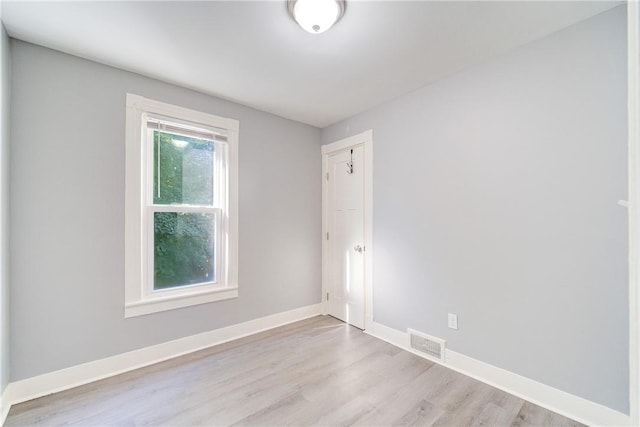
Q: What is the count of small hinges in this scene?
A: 3